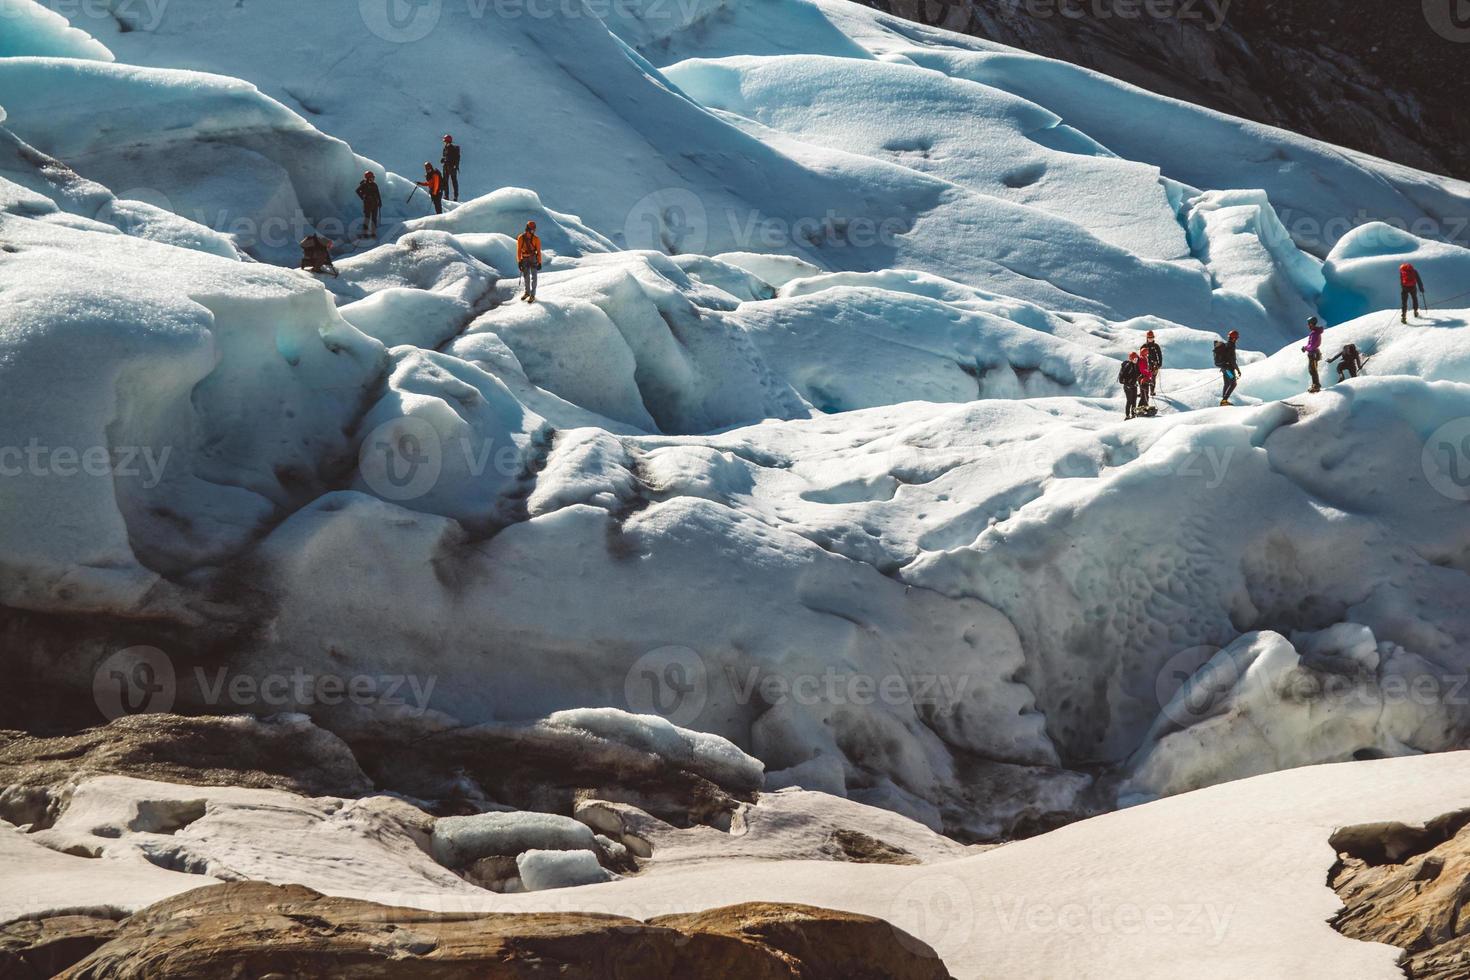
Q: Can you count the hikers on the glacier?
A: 12